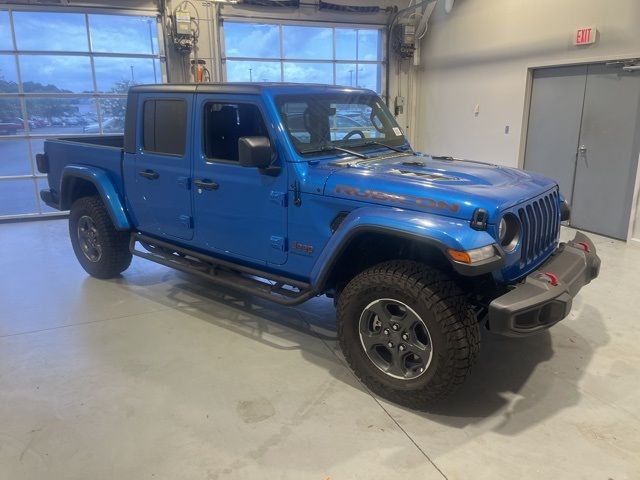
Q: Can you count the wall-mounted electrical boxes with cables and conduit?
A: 2